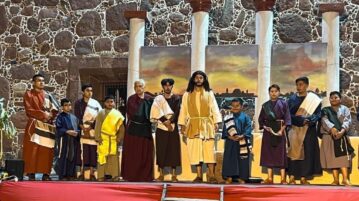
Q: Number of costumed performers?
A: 11